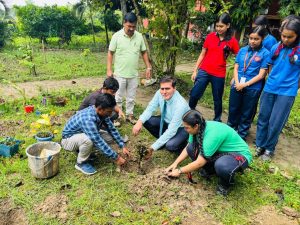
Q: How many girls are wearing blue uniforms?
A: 3